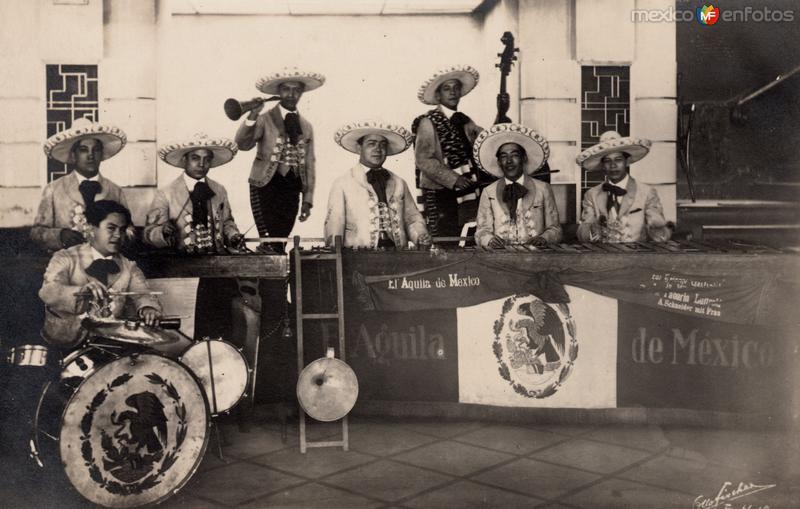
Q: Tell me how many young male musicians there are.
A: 8